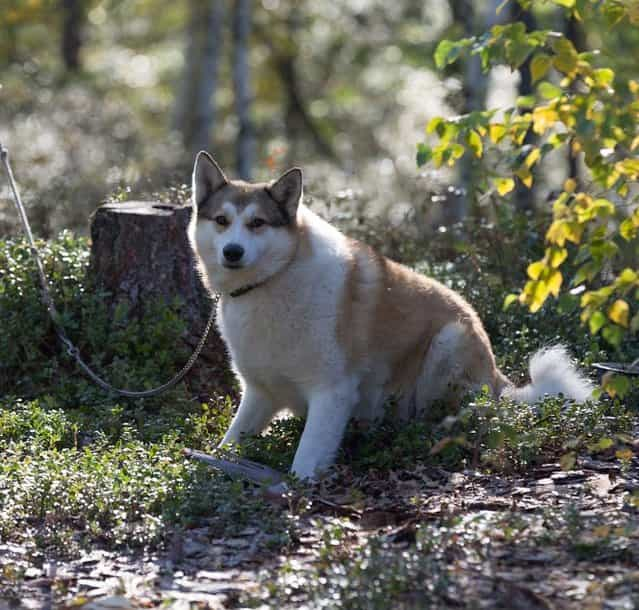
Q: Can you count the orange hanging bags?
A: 0